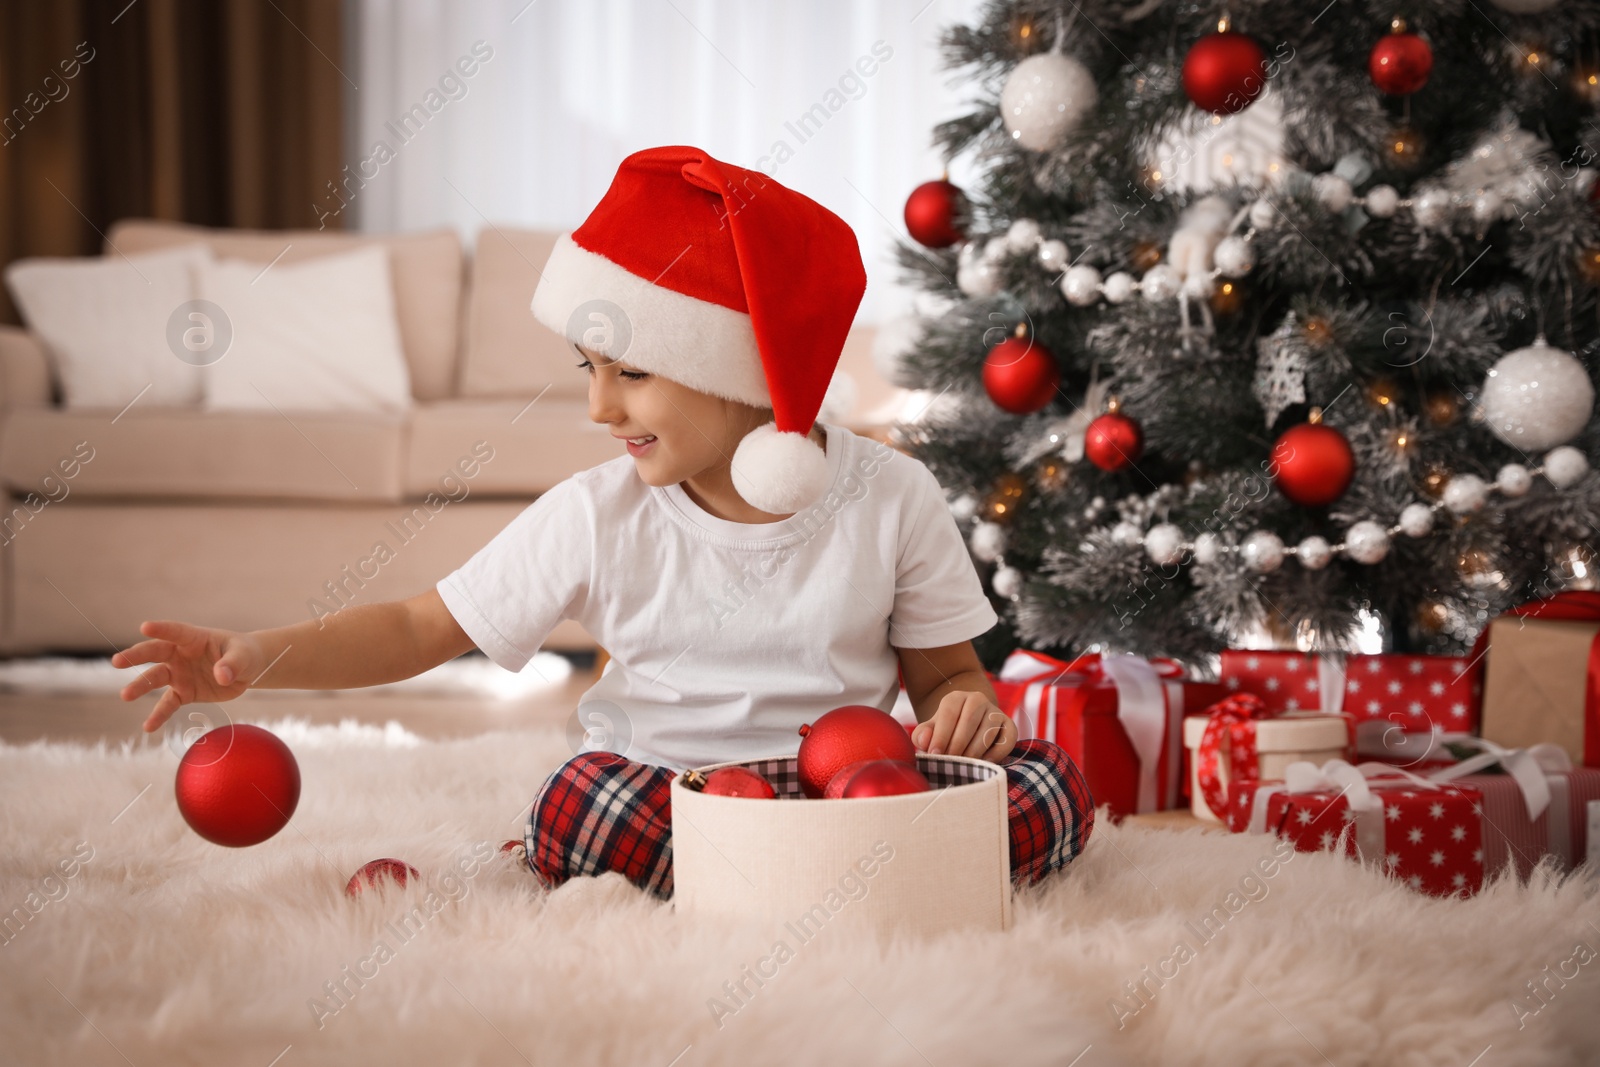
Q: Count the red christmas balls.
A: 12